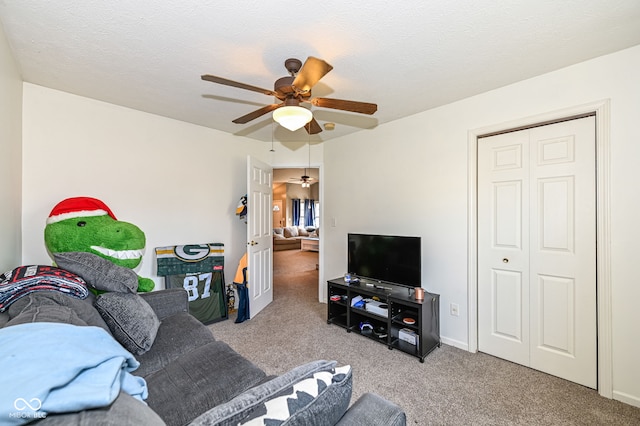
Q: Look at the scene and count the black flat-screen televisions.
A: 1